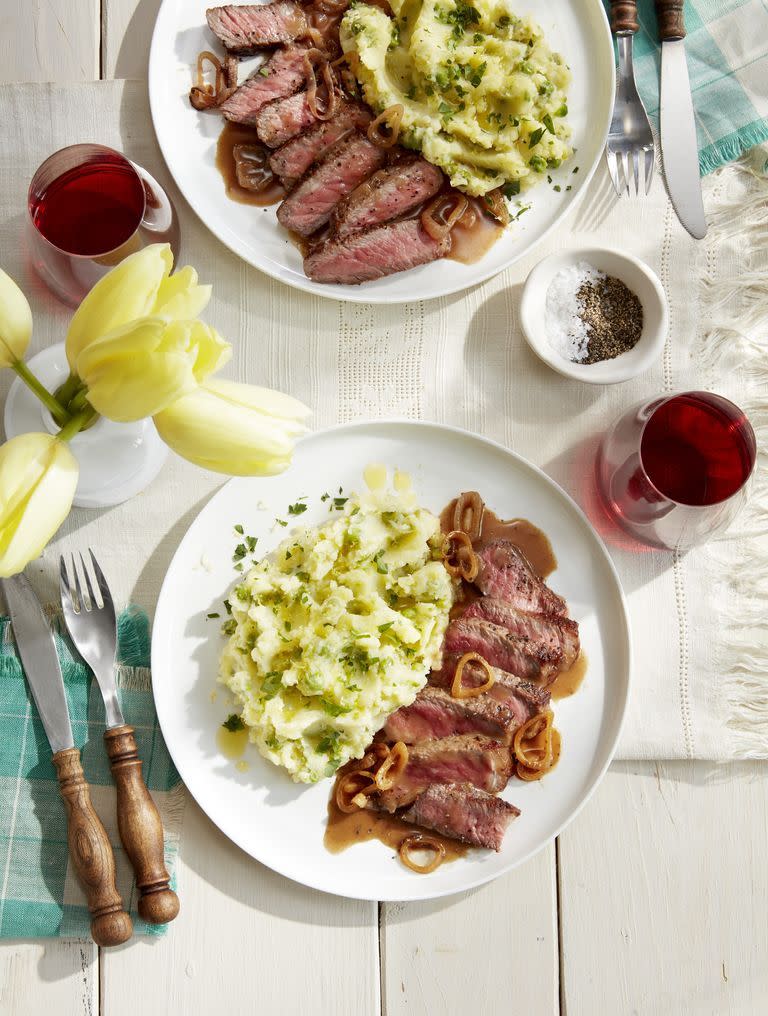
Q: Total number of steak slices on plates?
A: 14